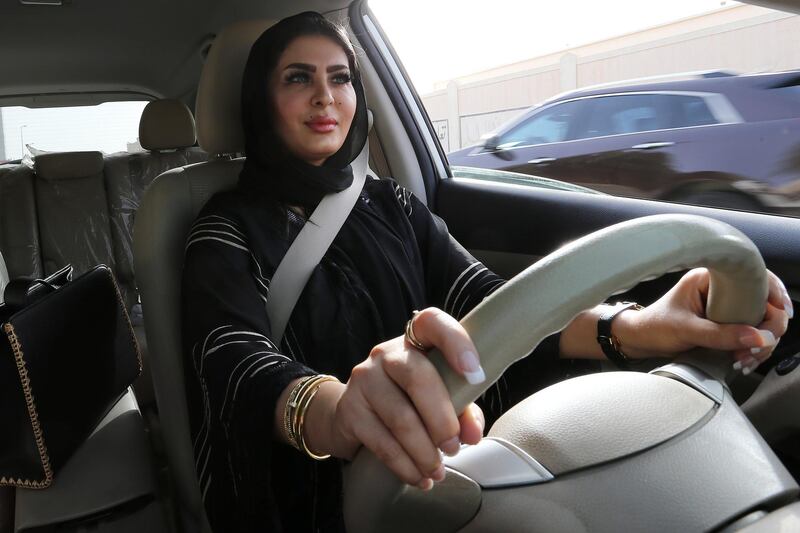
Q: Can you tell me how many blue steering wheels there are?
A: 0